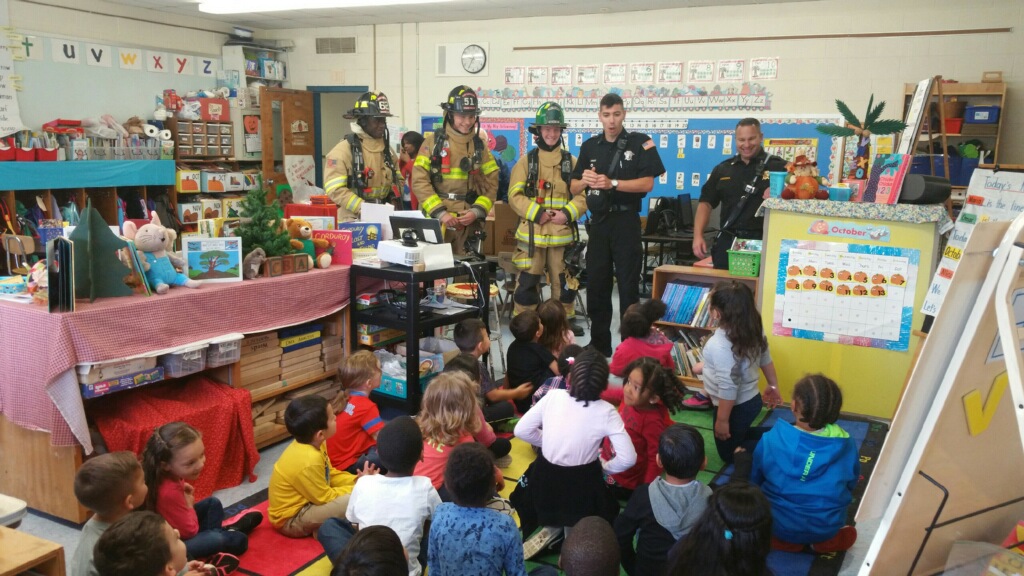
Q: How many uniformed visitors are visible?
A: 5